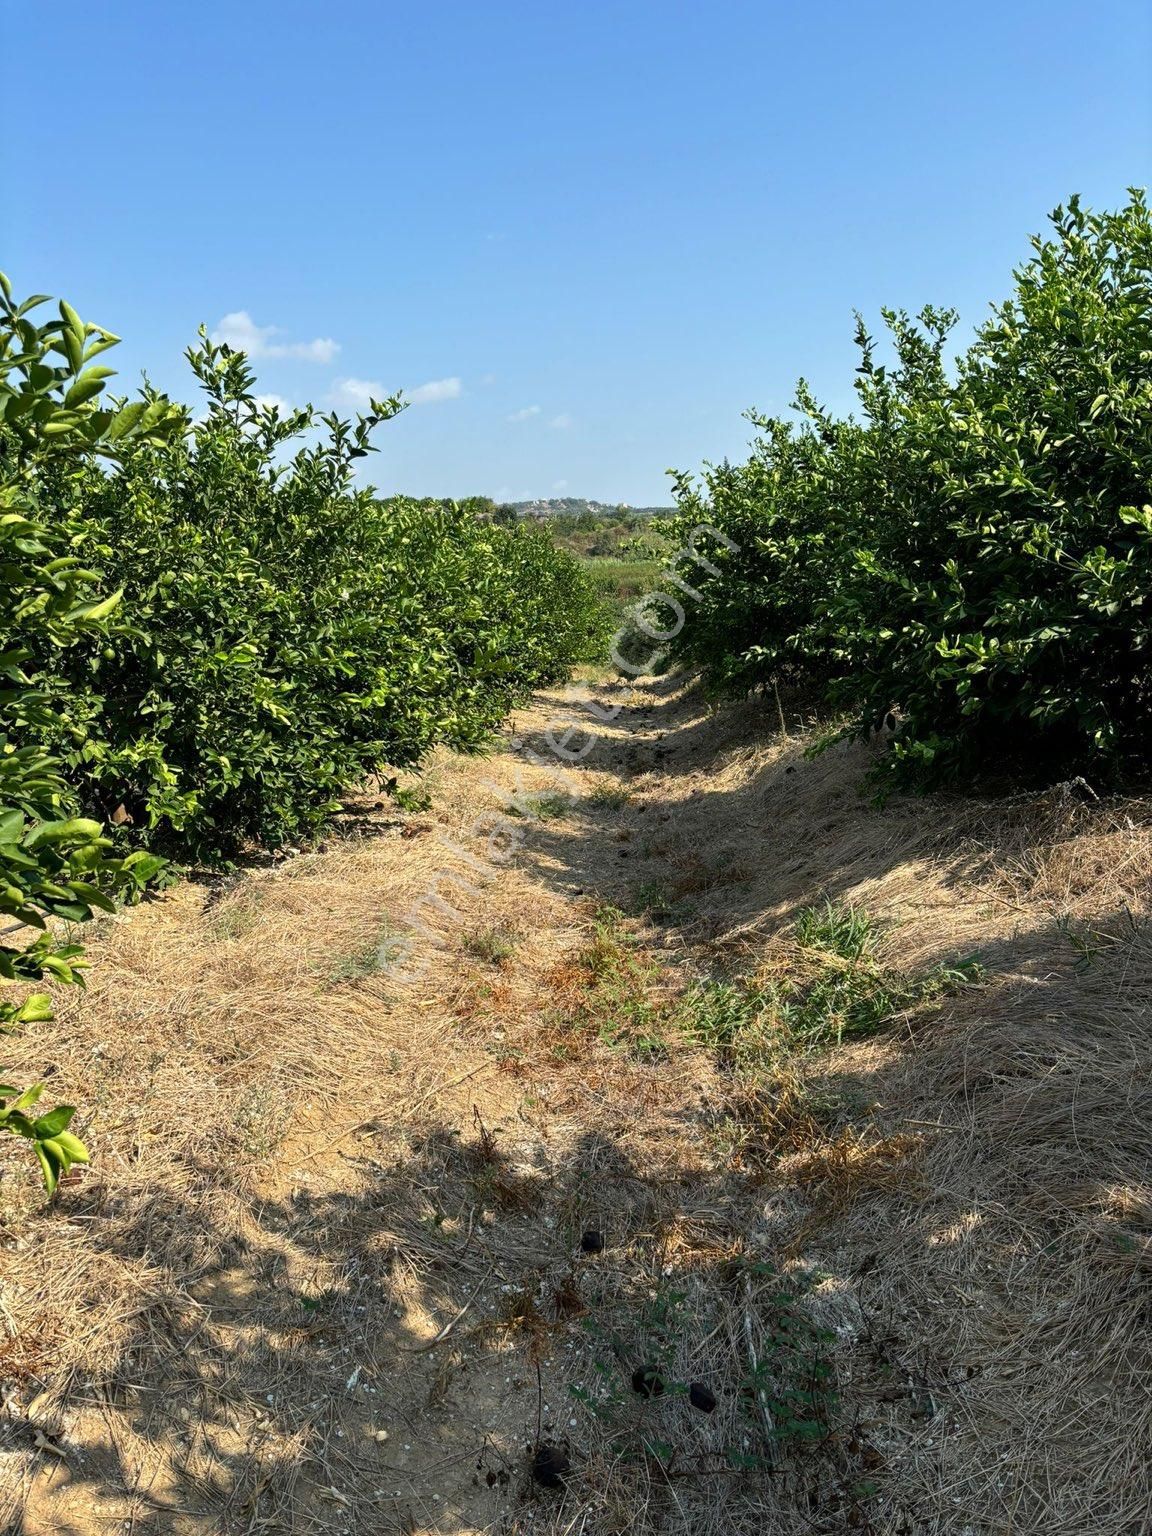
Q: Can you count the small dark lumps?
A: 4